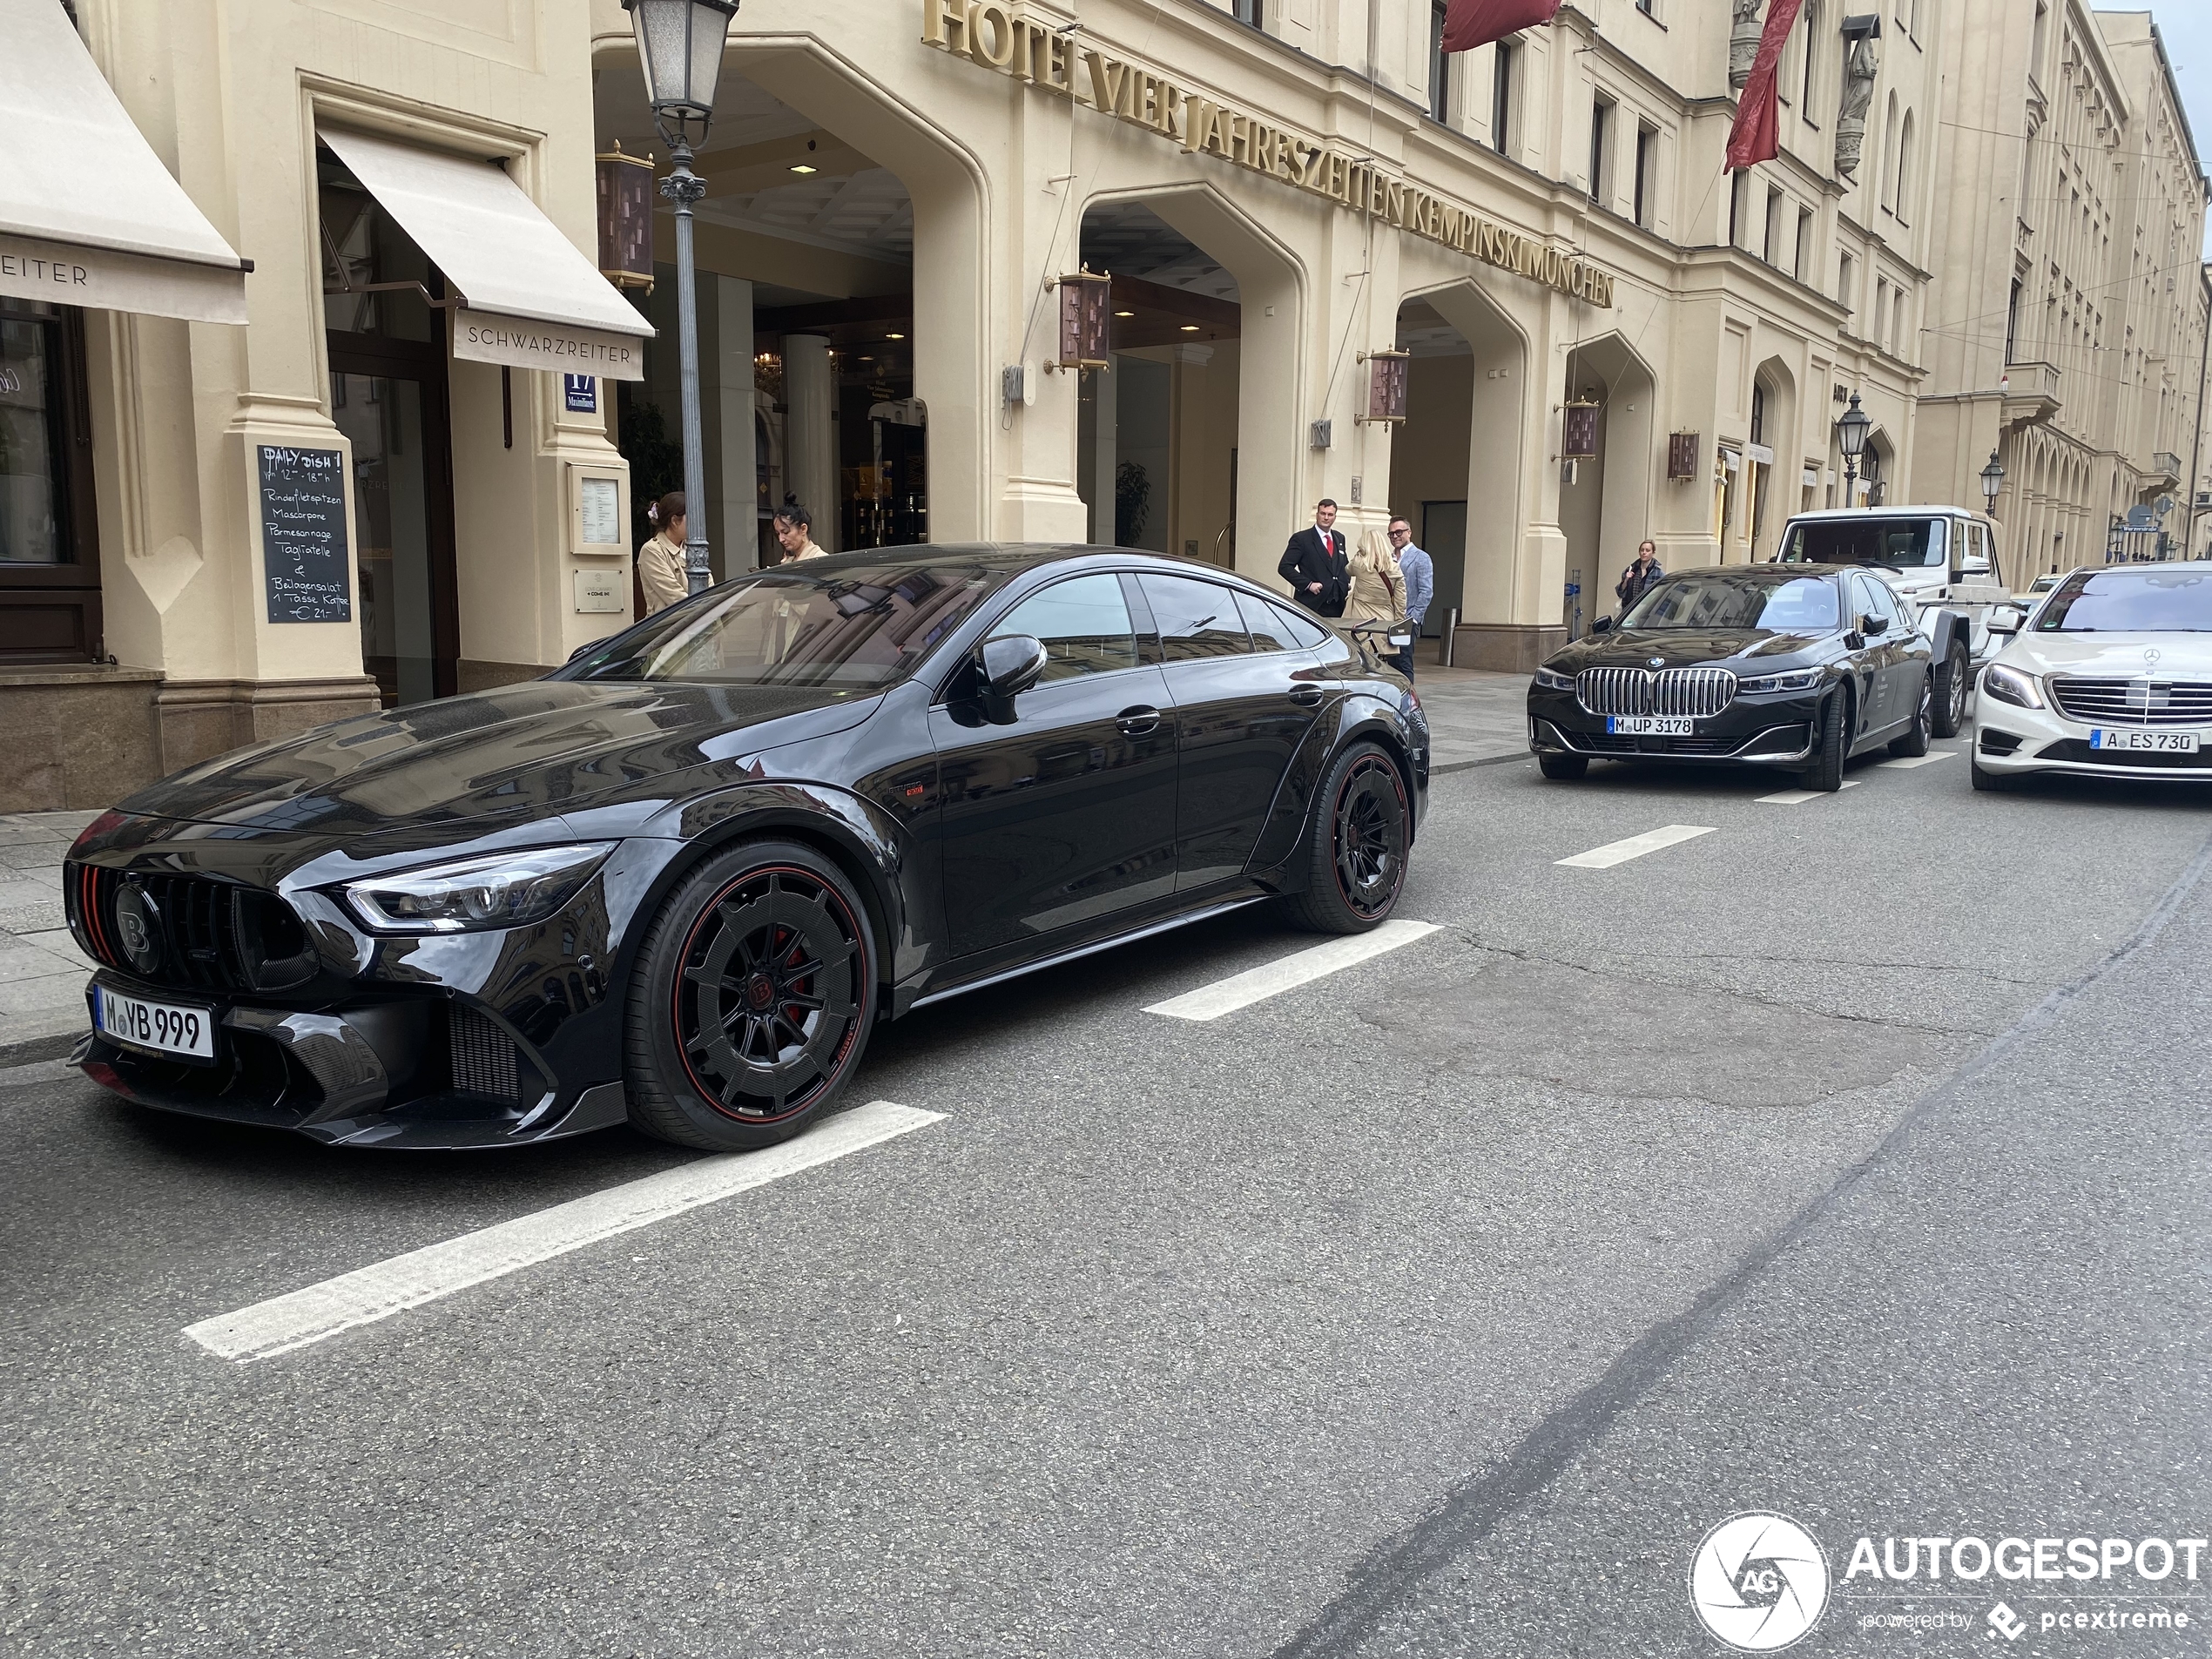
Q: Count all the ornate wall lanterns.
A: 5